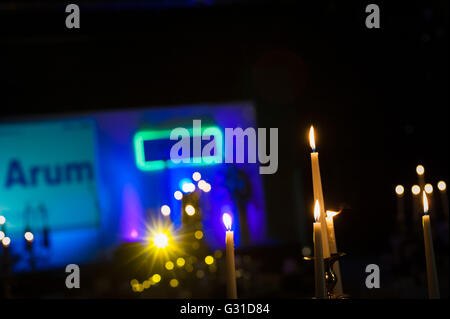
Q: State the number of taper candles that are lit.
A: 5